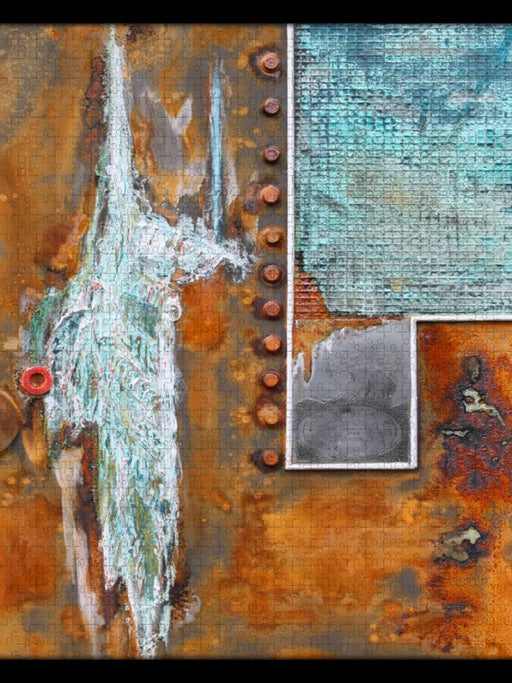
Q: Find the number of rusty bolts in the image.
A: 11